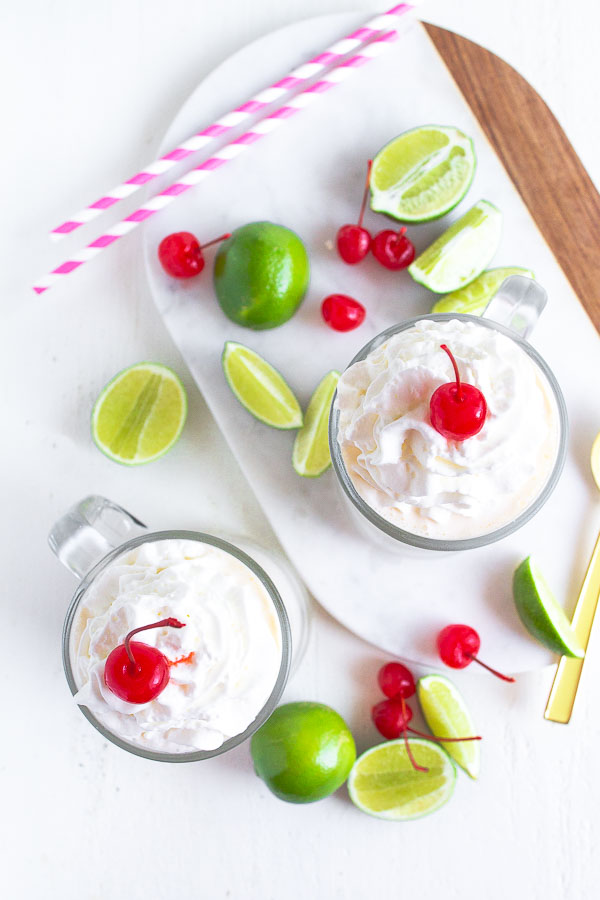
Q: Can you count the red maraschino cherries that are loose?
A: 7